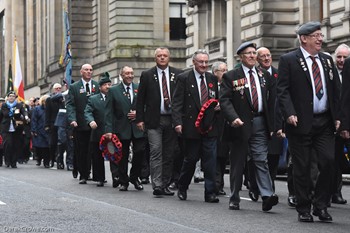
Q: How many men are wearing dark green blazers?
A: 3